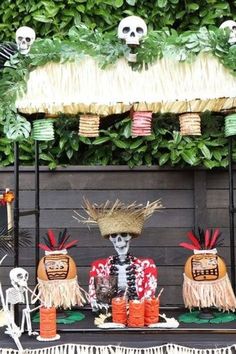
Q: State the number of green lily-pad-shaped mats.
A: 2